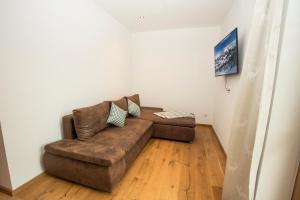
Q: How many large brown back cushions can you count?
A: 3